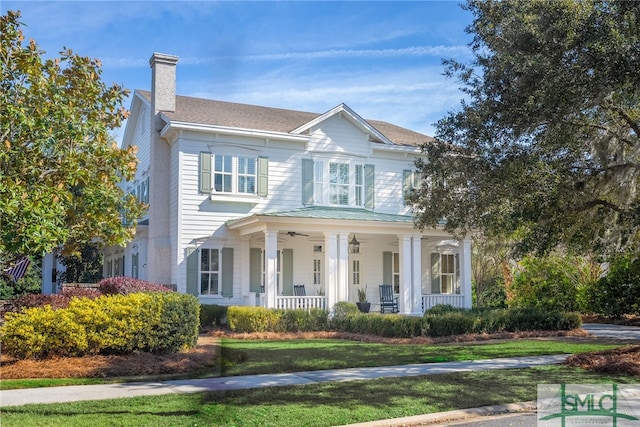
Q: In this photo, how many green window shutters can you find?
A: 12